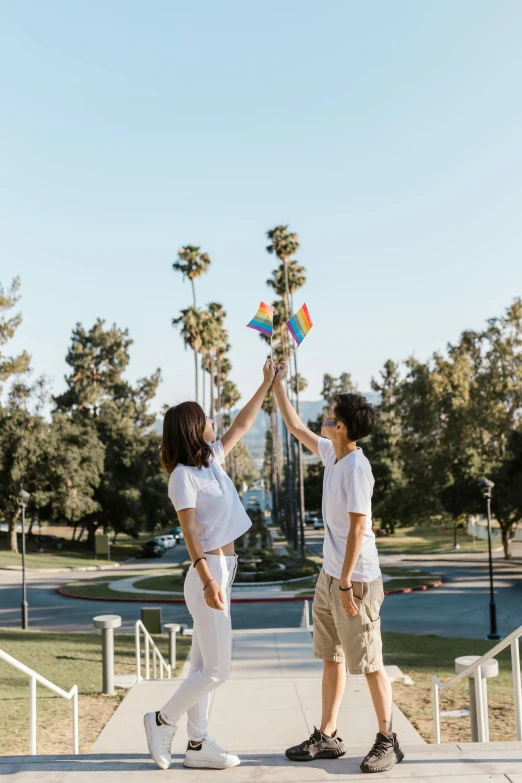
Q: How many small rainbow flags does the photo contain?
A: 2